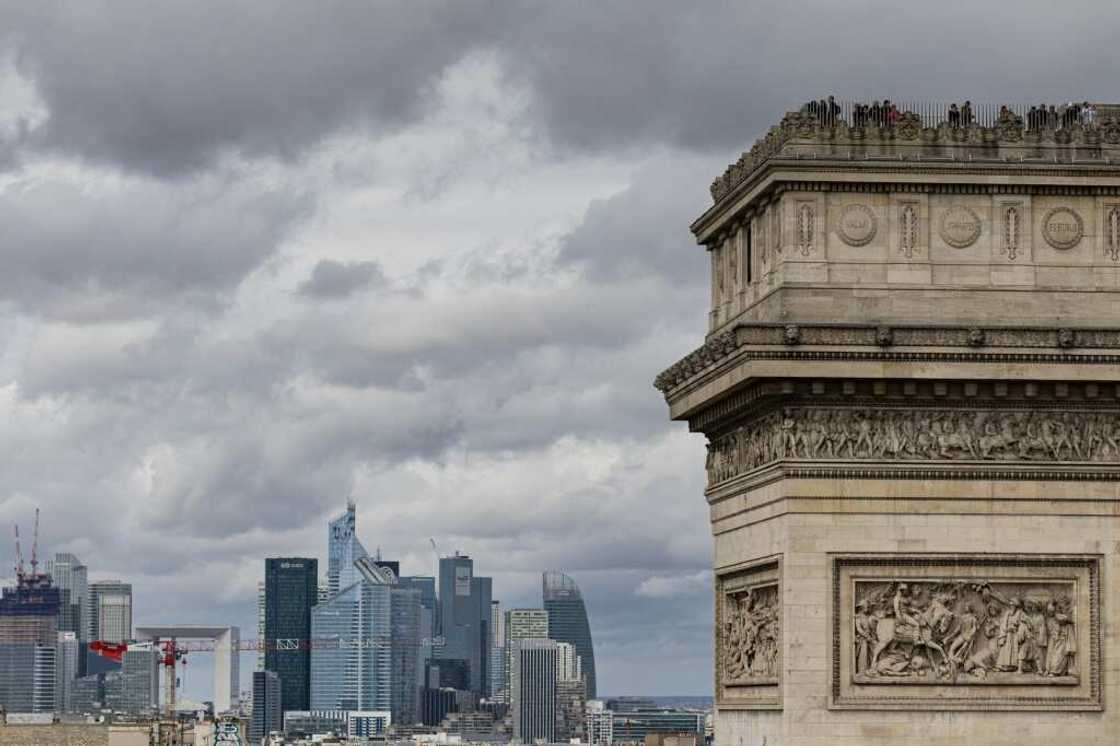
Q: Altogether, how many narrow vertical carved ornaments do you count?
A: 4